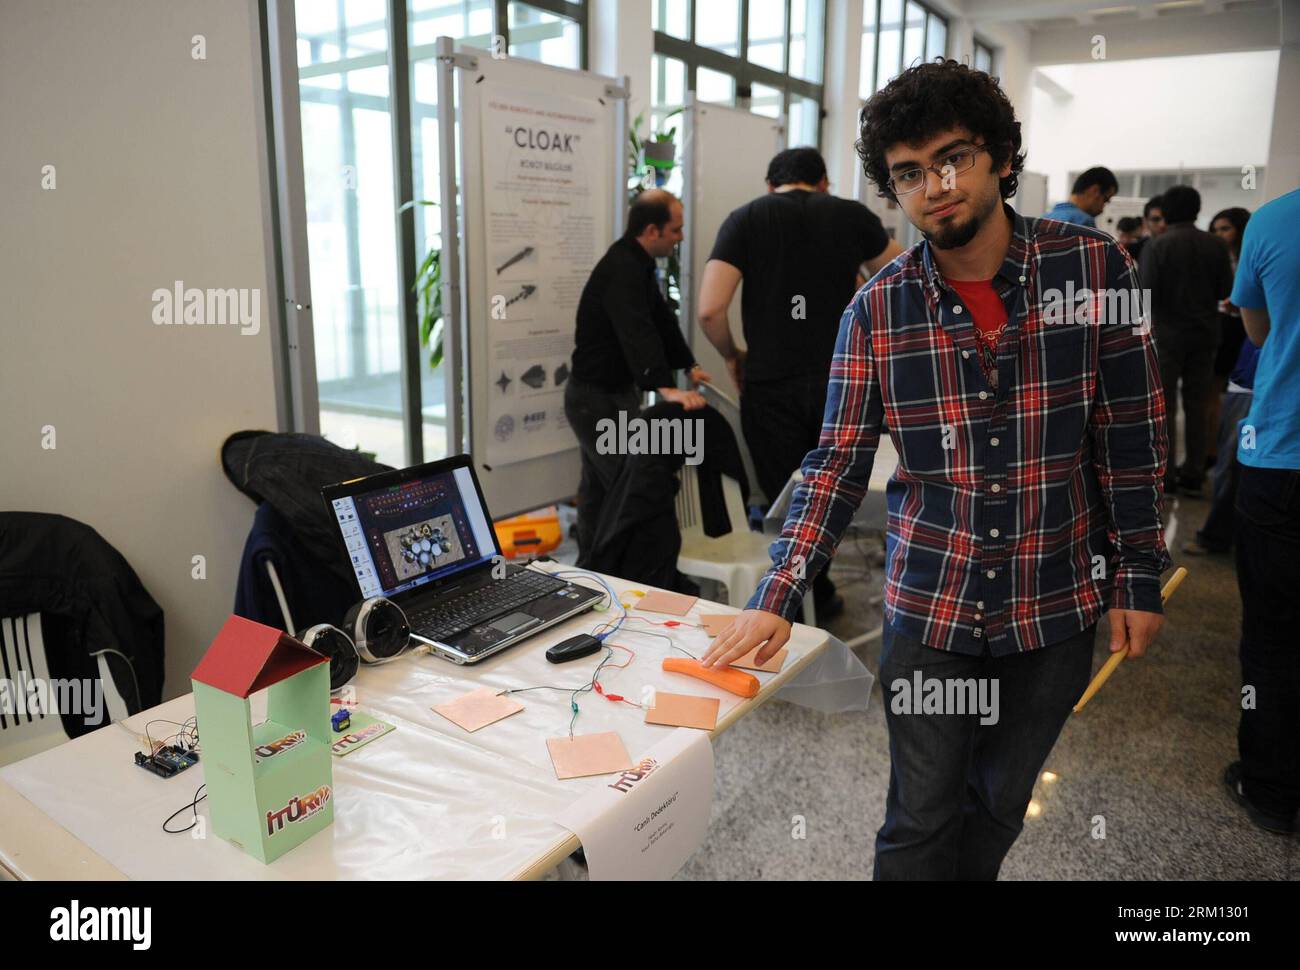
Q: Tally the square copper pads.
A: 6